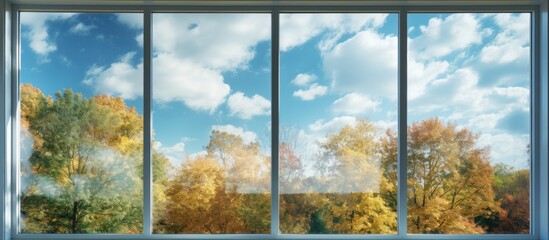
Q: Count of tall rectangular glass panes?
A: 4